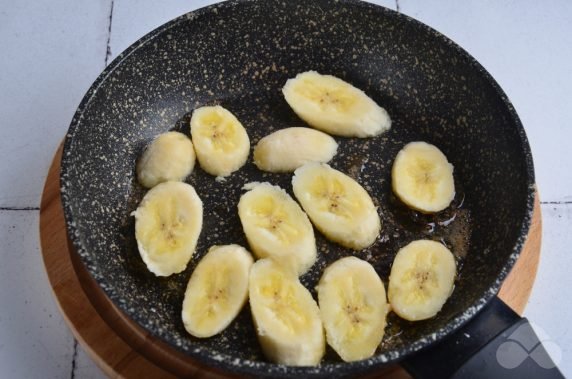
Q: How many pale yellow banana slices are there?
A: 12